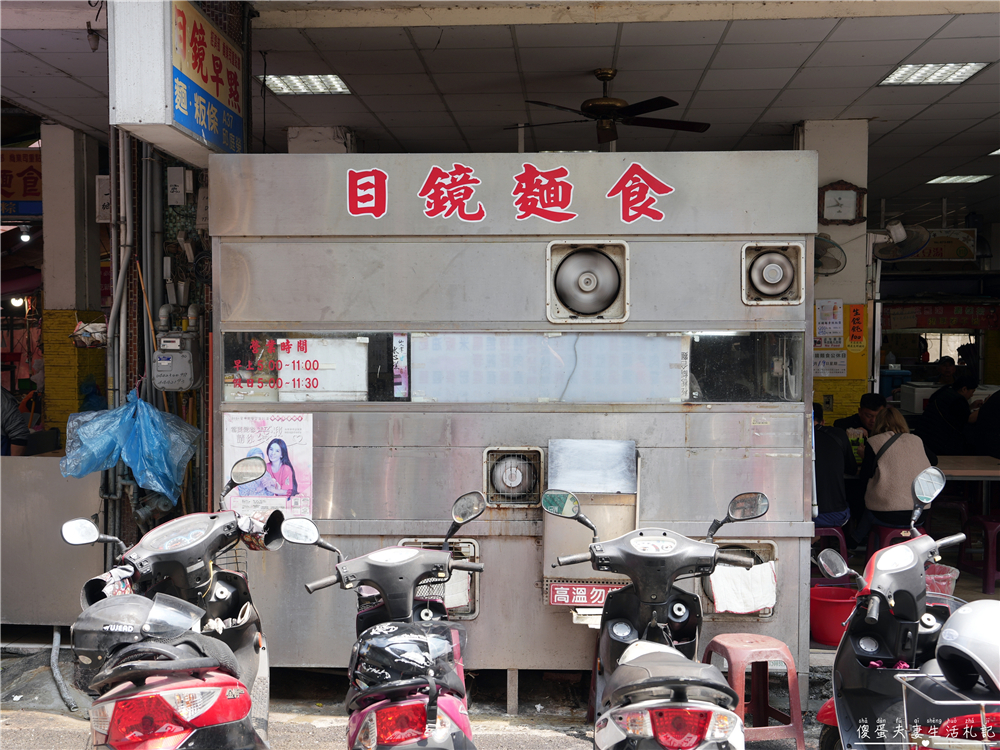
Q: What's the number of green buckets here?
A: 0